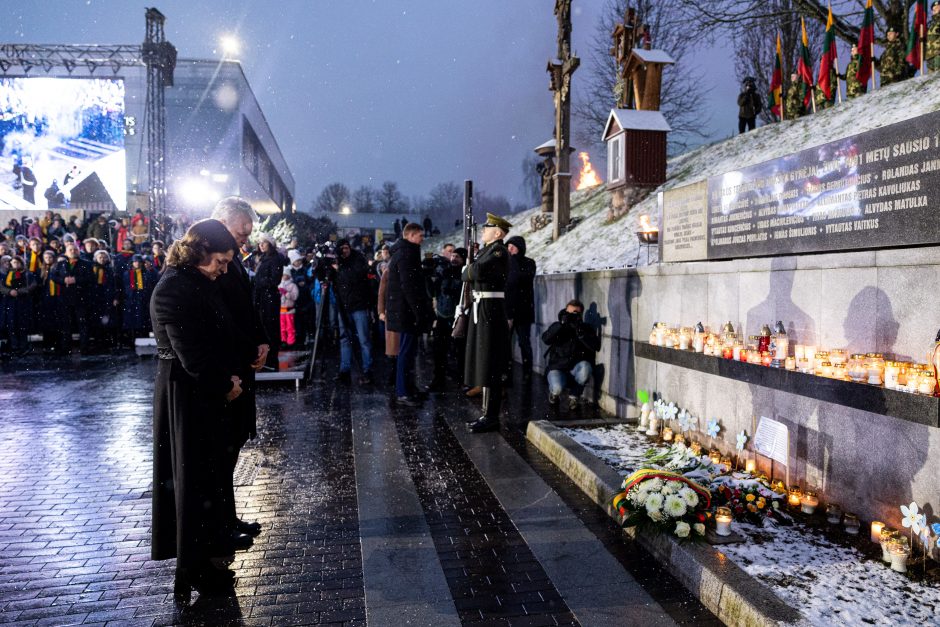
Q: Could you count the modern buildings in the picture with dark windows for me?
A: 1